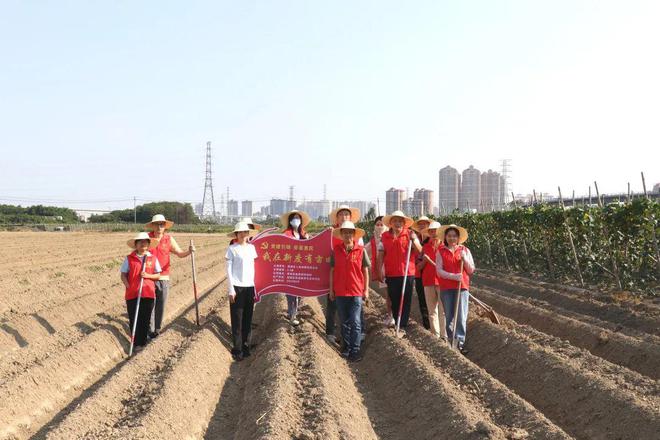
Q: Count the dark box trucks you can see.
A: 0